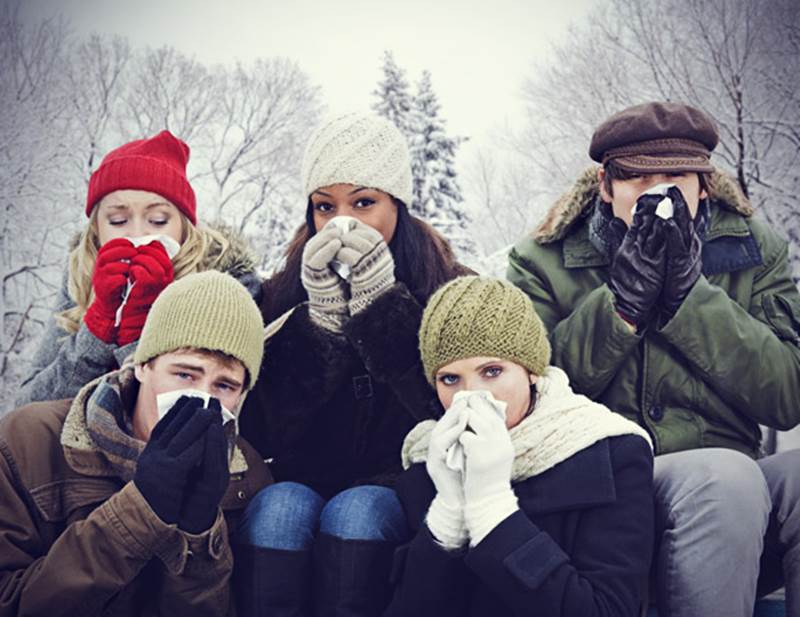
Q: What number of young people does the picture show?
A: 5